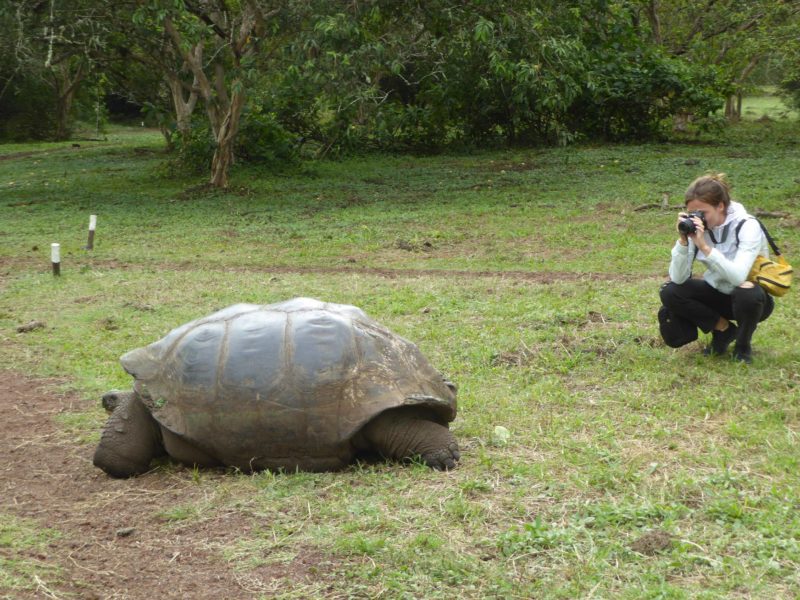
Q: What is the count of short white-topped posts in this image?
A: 2